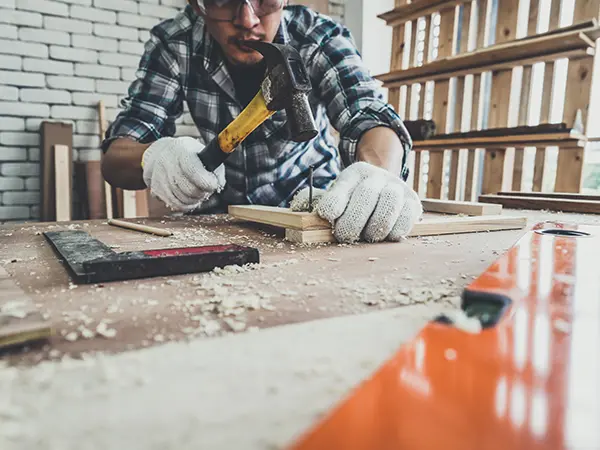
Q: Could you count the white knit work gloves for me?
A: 2